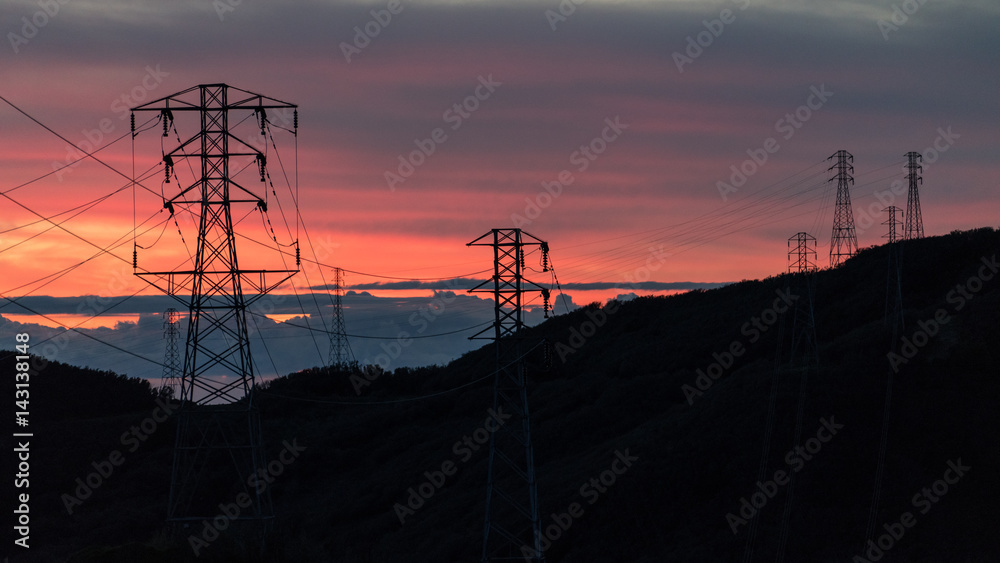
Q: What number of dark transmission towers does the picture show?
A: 8